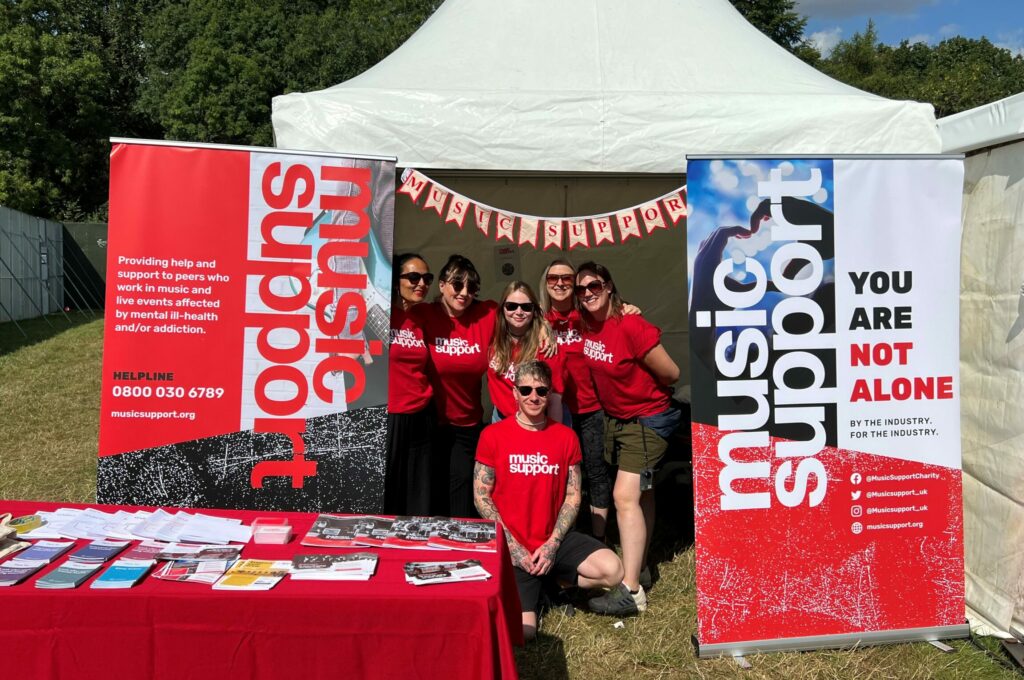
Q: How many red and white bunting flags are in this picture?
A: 12